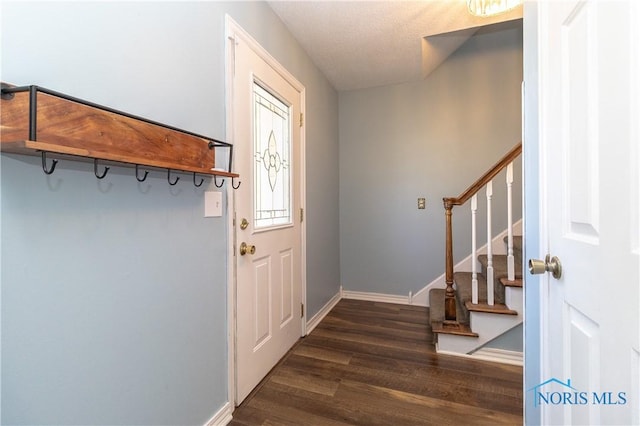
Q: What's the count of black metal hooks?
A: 7